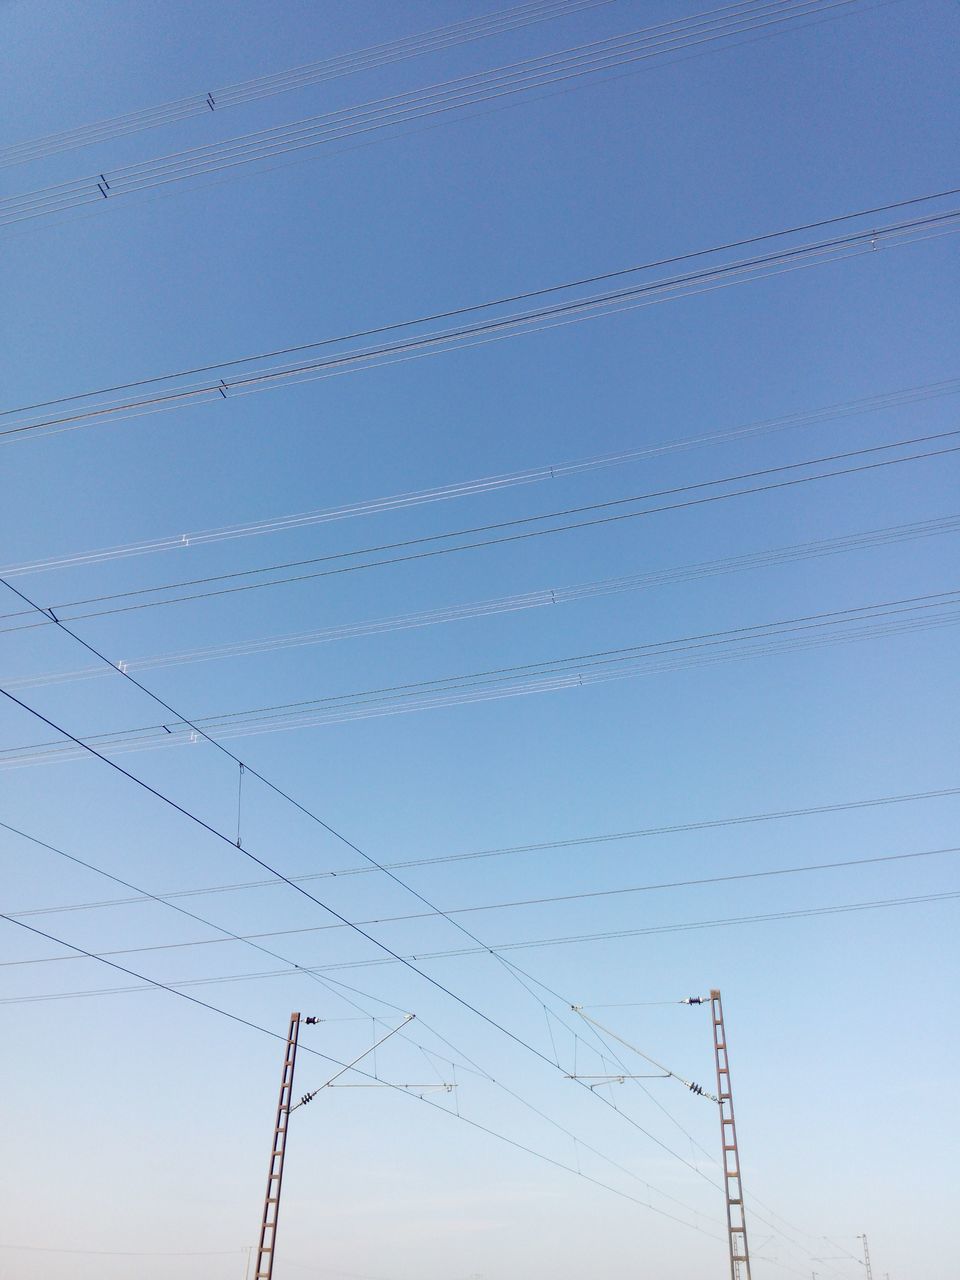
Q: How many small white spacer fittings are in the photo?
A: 3